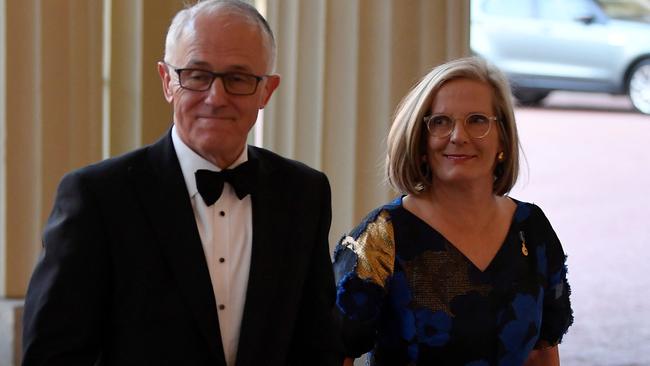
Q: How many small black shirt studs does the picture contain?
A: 3